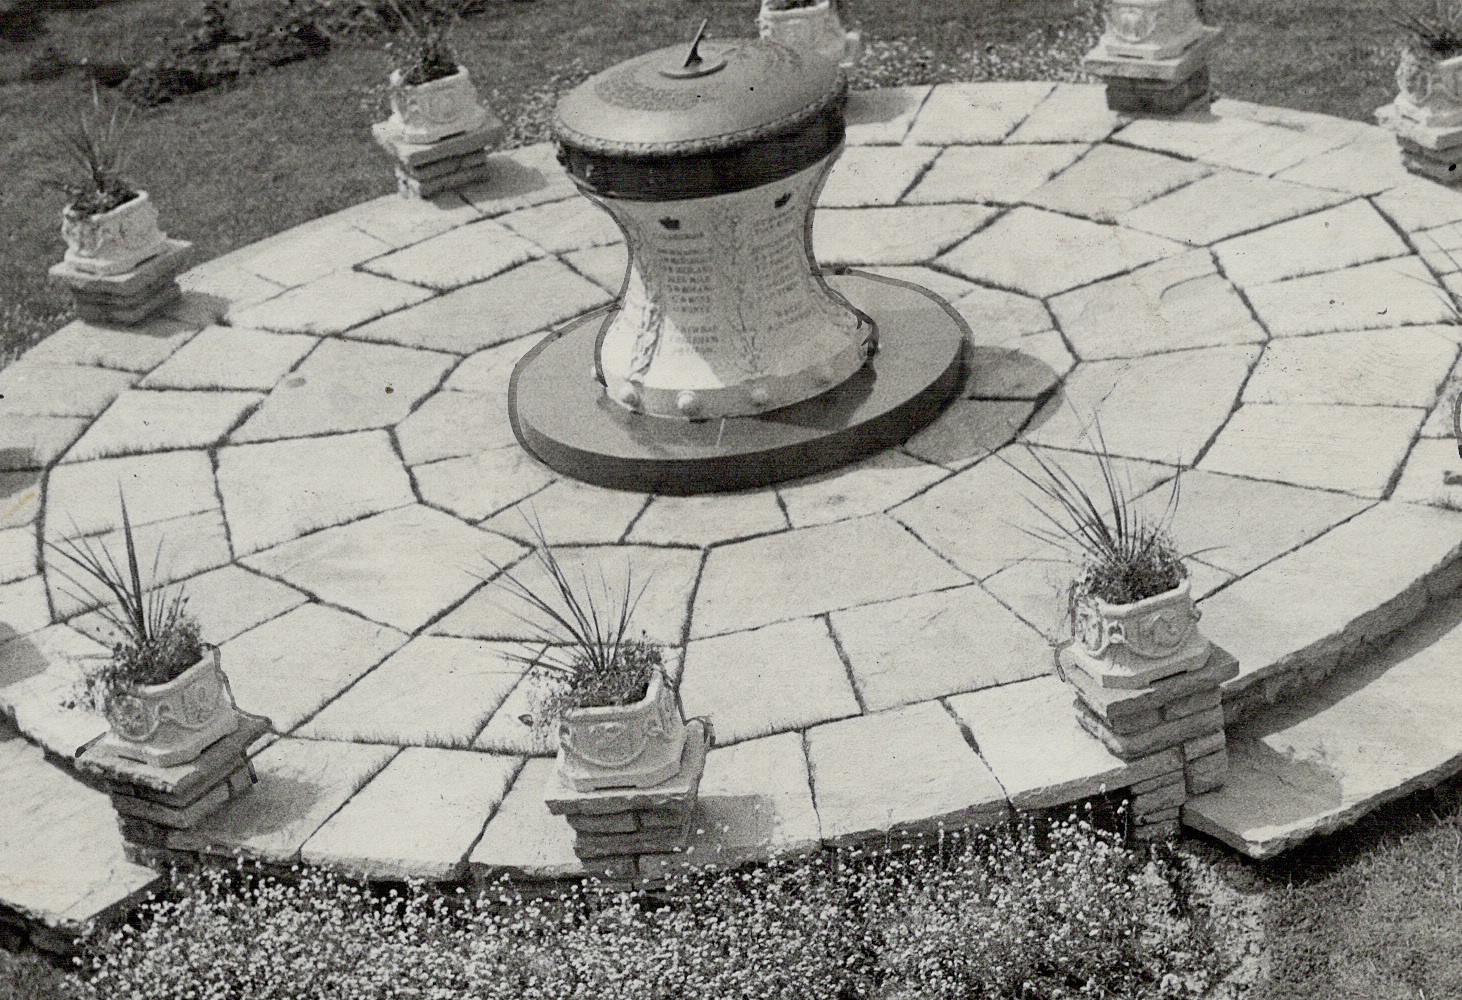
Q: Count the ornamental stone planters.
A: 8